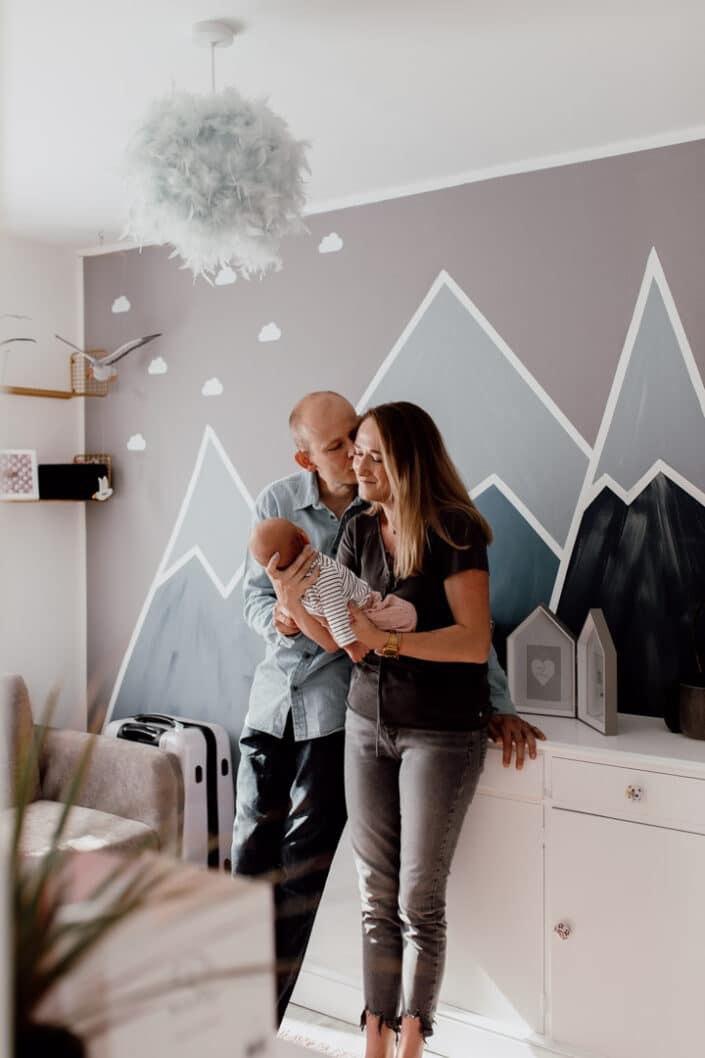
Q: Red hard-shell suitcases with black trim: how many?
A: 0